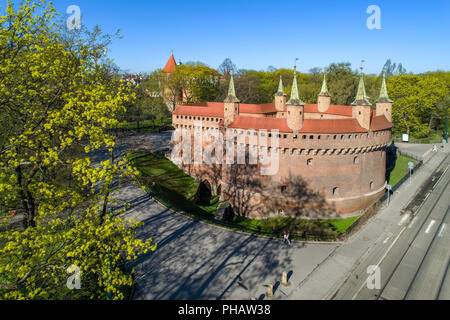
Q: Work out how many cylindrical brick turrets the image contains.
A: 6